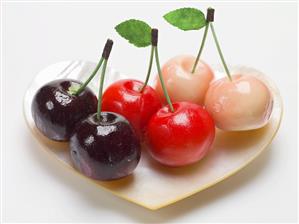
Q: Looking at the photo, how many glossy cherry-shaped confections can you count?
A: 6